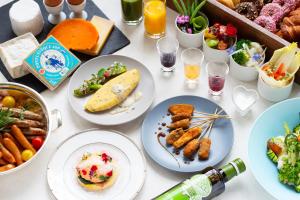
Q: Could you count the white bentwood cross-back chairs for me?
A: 0